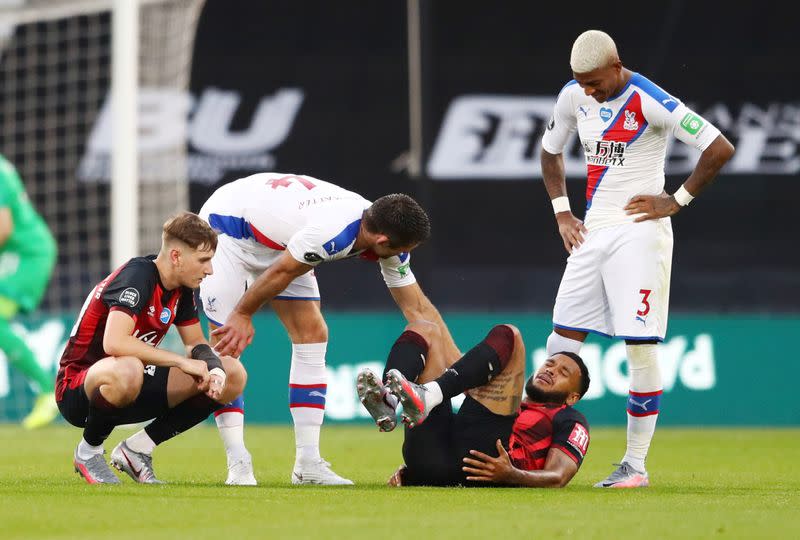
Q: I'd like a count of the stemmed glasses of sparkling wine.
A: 0